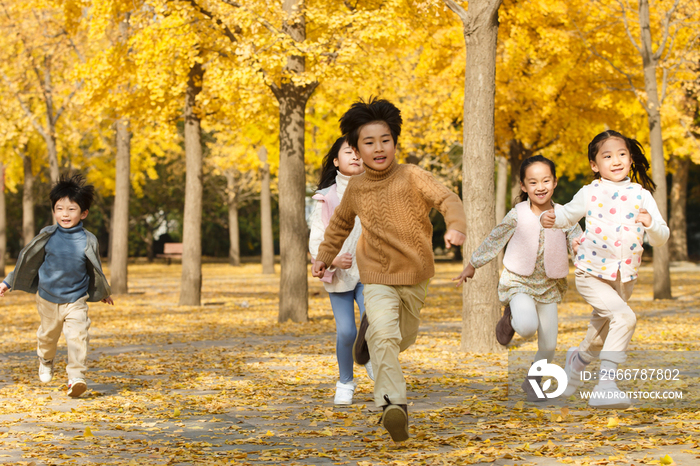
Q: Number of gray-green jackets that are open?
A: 1